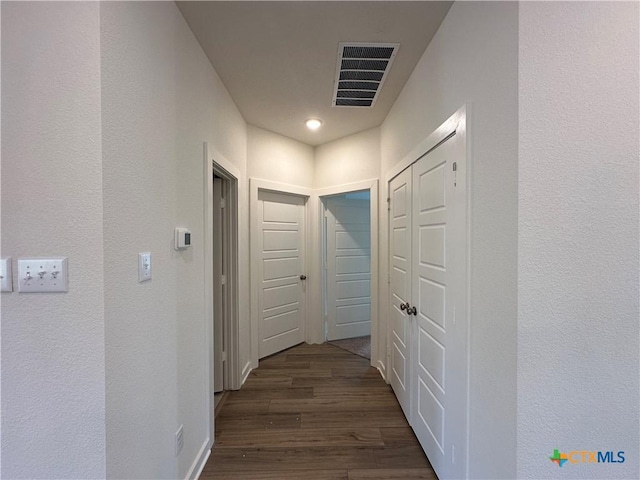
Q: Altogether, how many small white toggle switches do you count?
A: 4